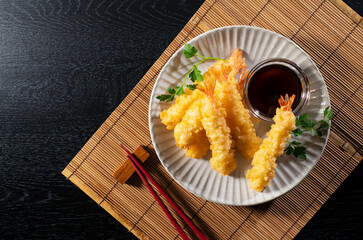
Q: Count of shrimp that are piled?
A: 5